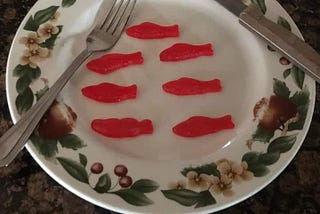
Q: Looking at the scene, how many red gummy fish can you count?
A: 7